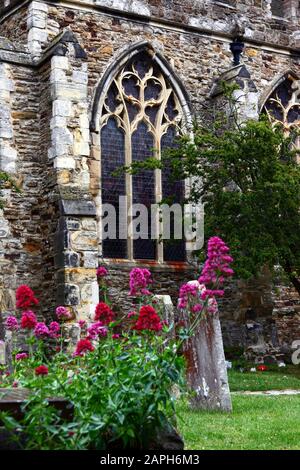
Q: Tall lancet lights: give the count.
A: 3